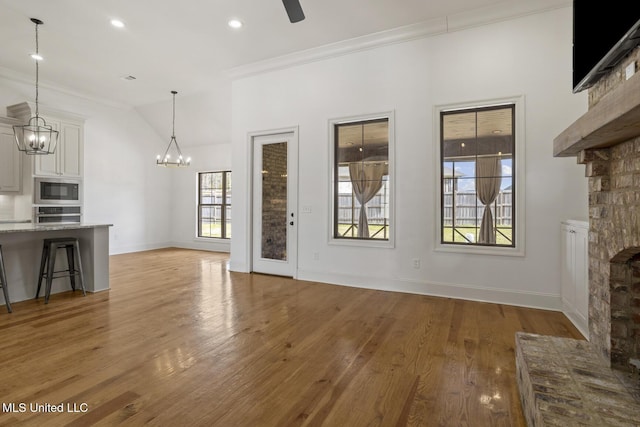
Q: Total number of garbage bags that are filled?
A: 0